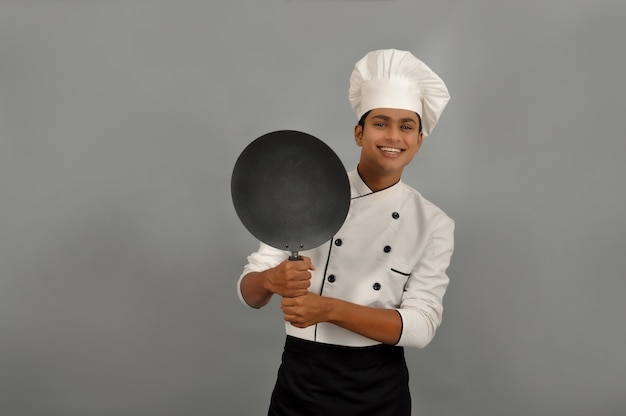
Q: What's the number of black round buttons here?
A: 5